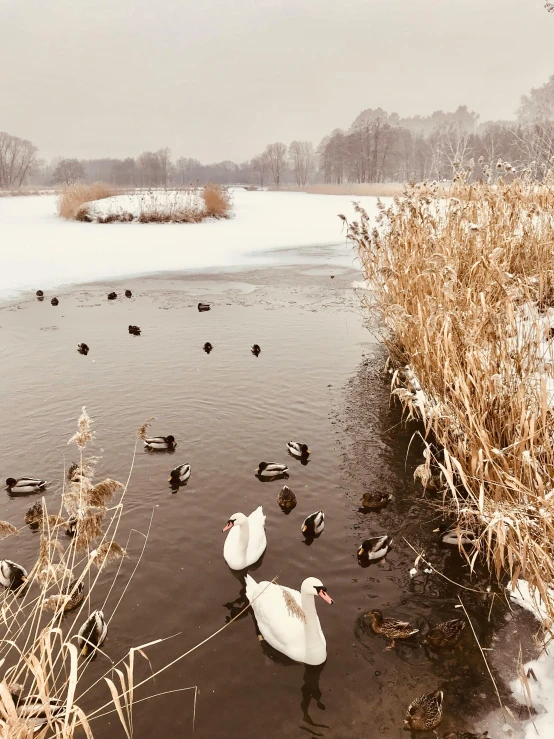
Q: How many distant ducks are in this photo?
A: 9